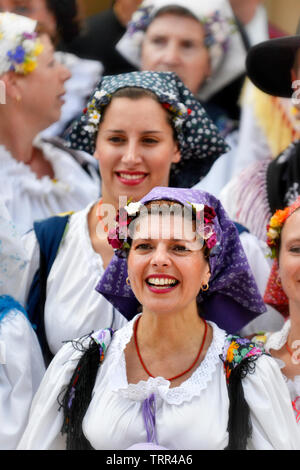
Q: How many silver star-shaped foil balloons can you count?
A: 0